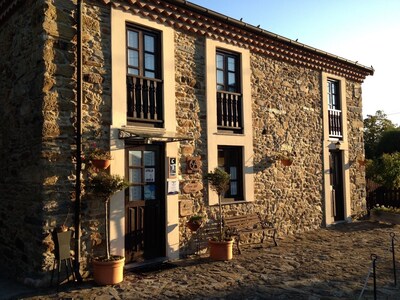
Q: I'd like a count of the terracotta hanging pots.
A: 4